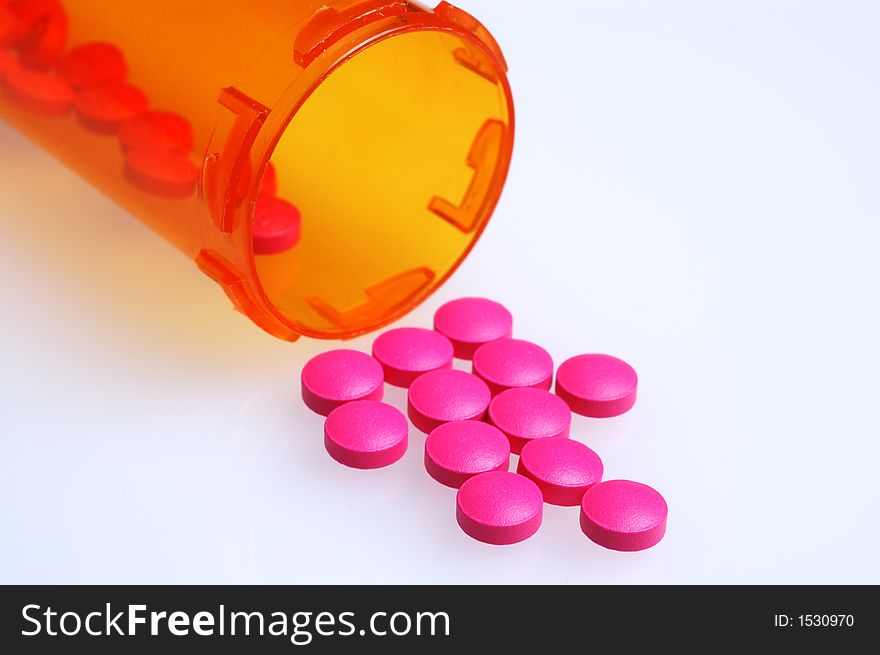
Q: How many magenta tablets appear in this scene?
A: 12